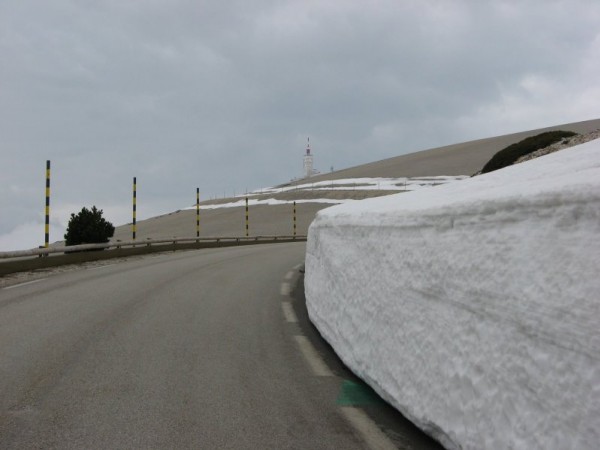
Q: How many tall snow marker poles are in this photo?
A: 5